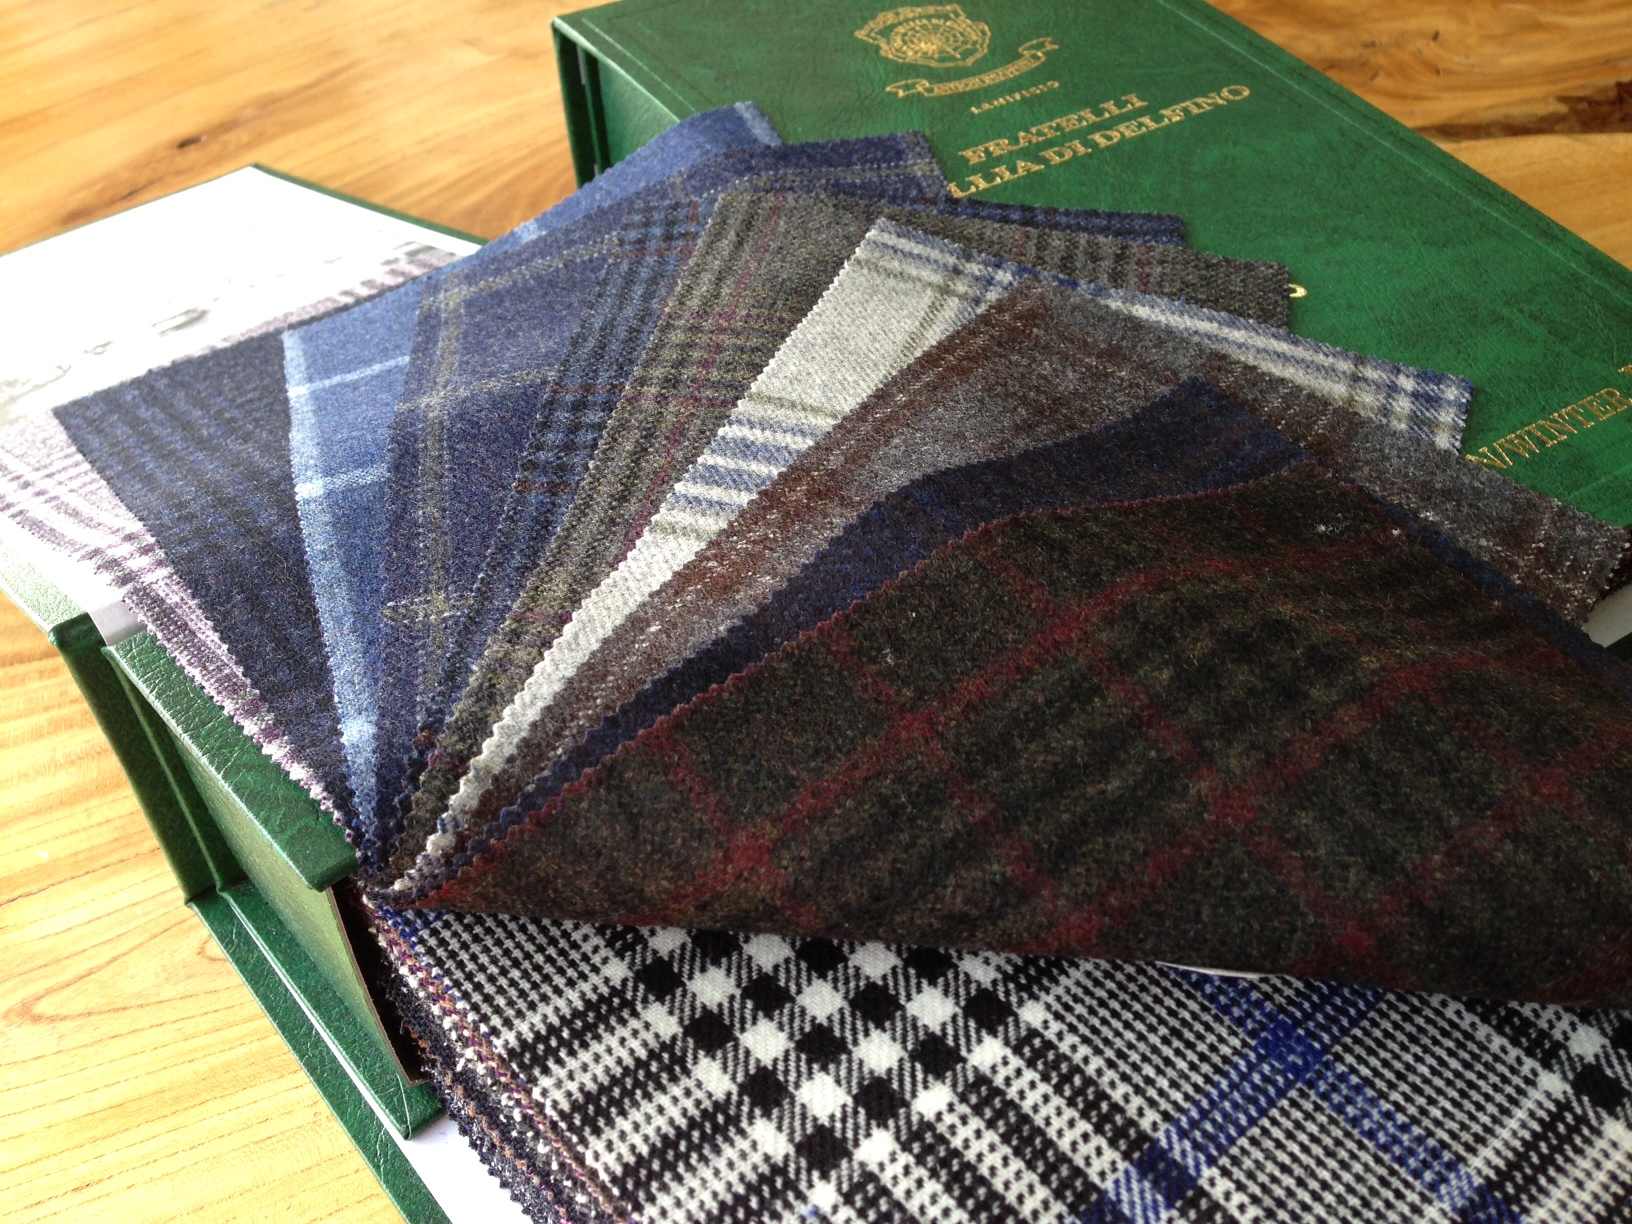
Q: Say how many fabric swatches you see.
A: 11